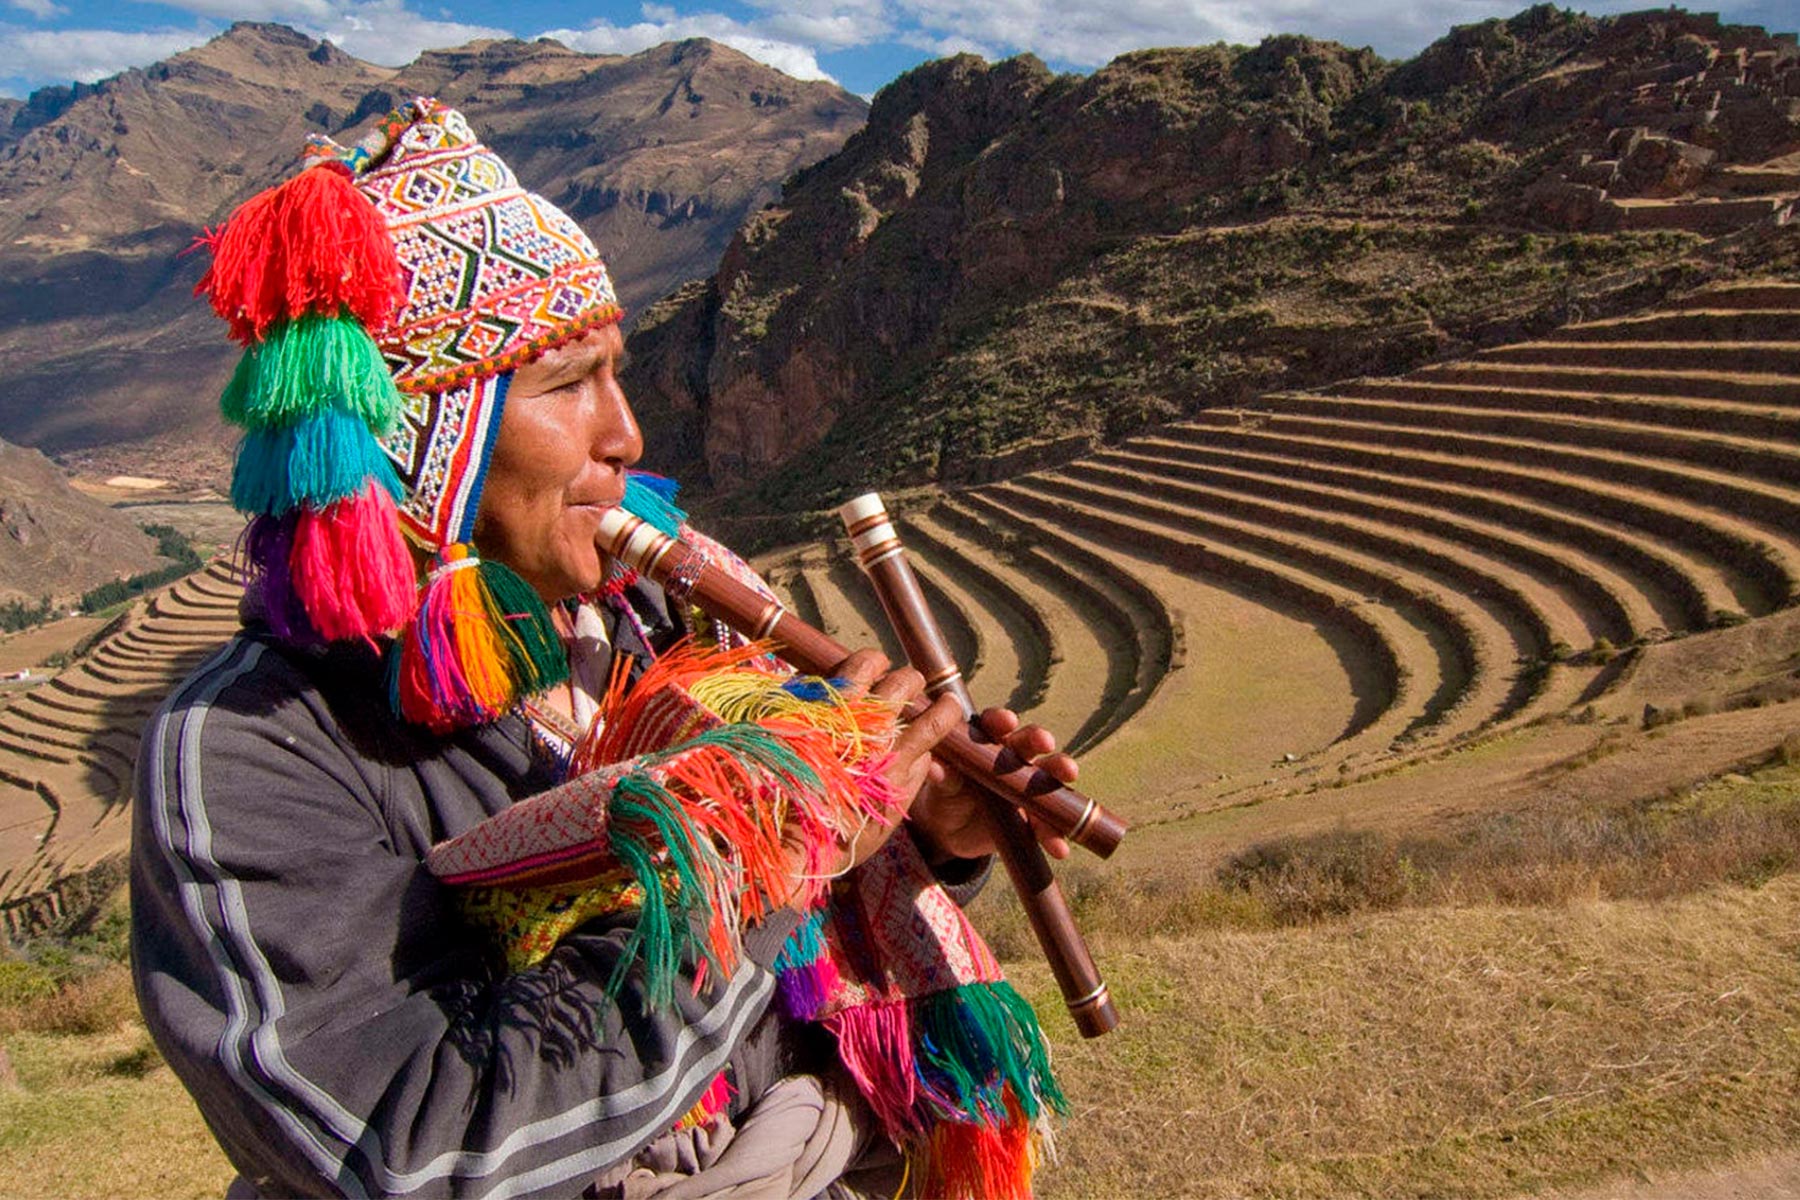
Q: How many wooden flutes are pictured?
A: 2